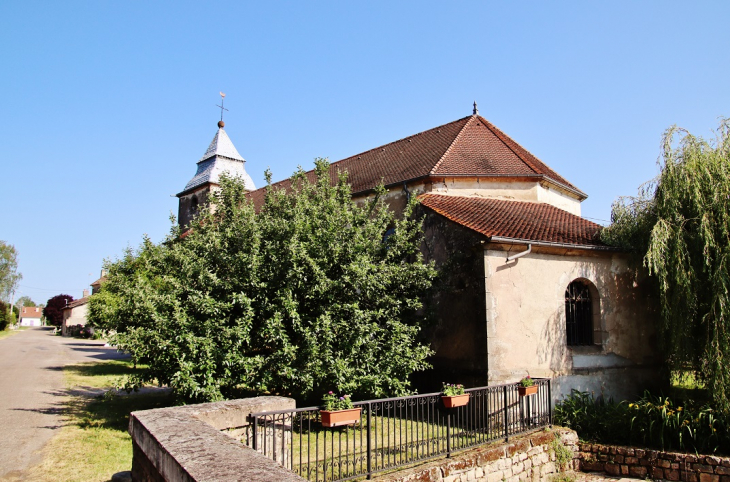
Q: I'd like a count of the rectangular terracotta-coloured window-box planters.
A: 3